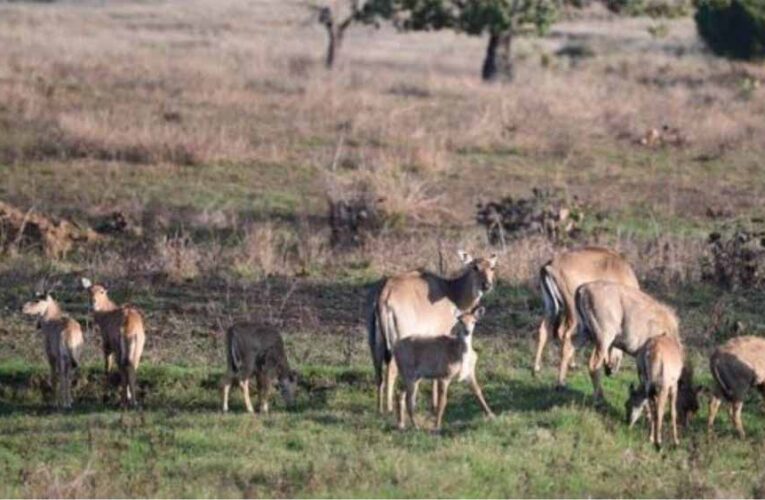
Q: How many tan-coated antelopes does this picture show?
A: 8